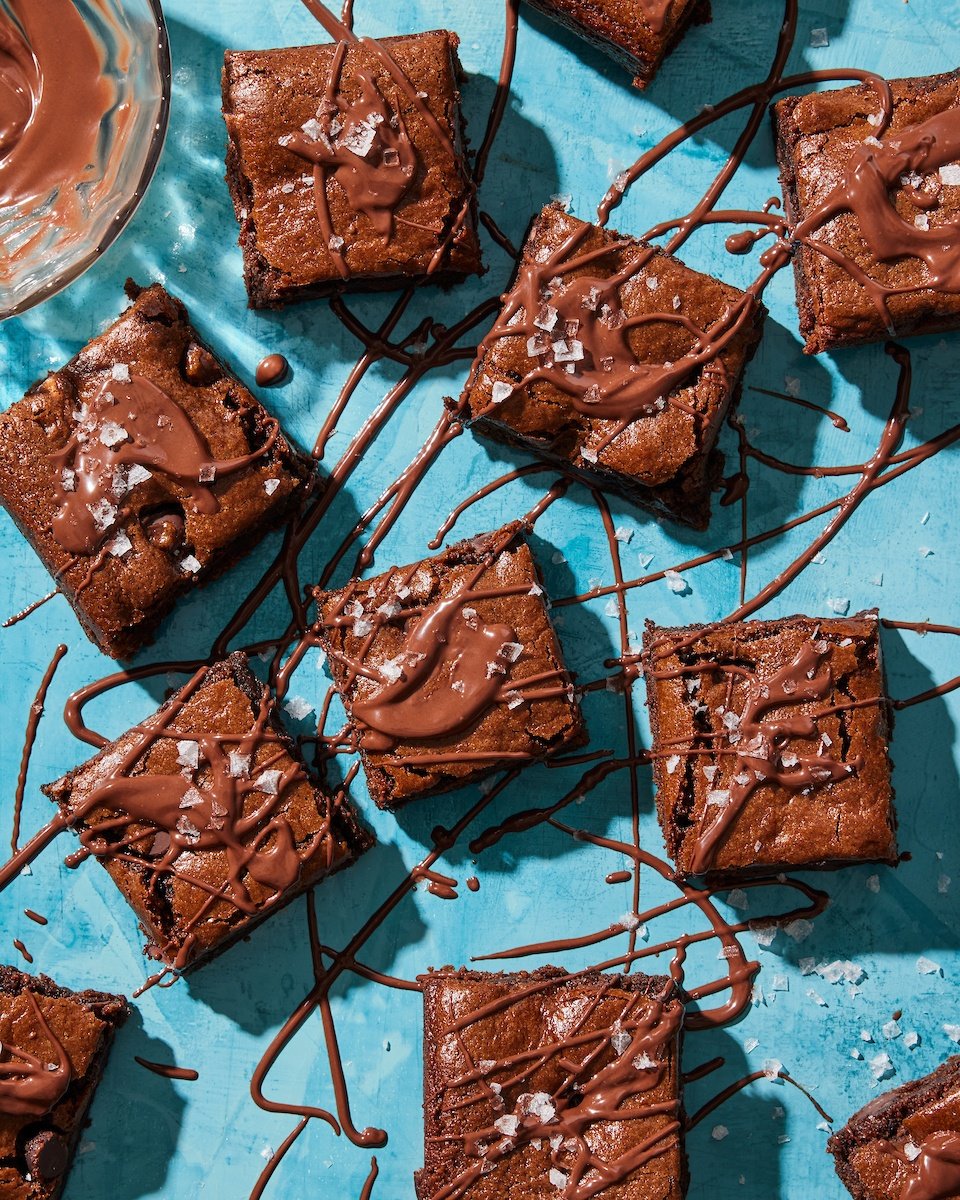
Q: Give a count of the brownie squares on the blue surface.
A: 11